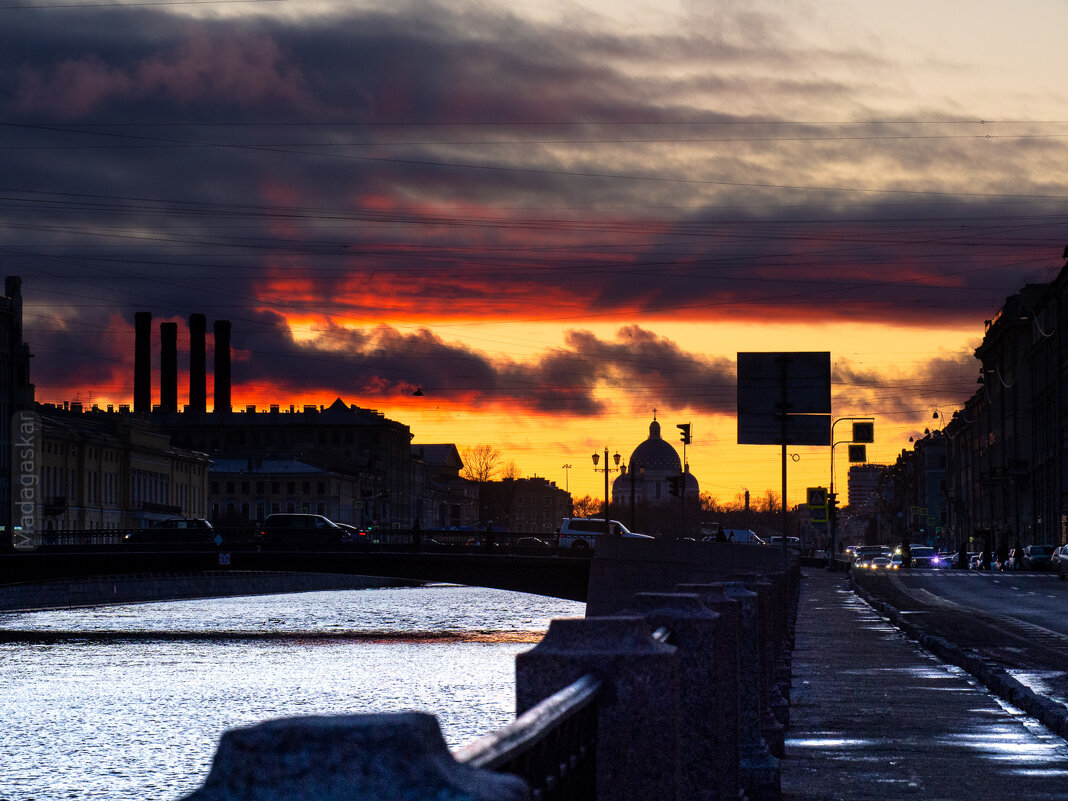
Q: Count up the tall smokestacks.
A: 4